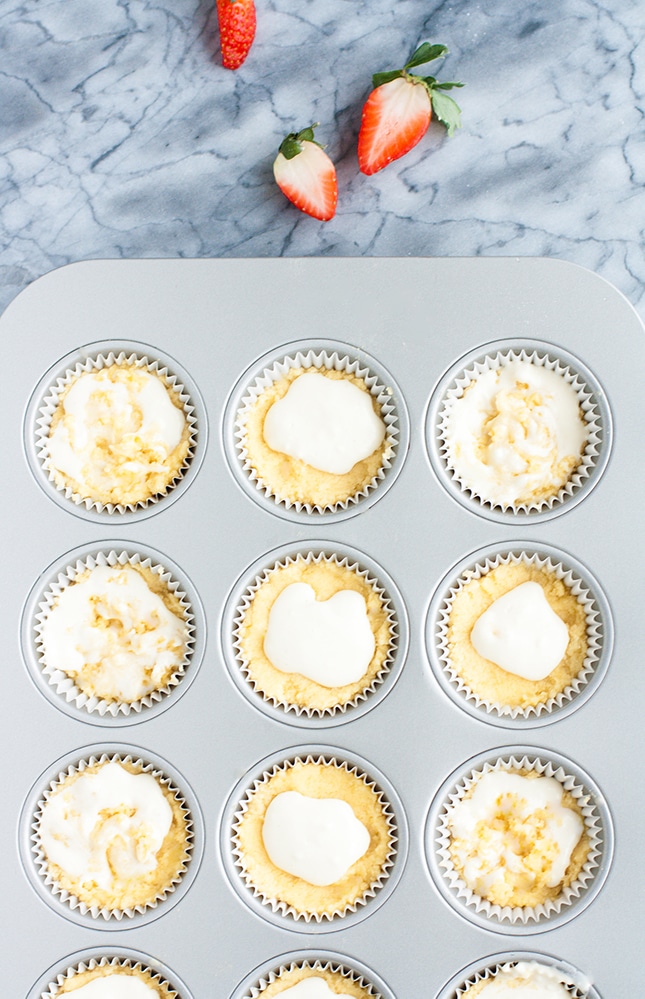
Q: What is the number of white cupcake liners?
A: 12